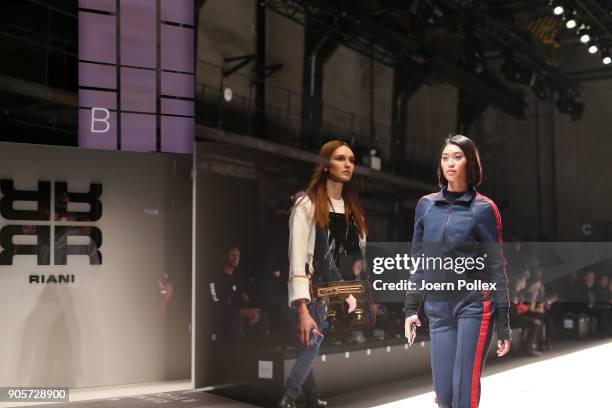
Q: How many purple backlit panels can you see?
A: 13